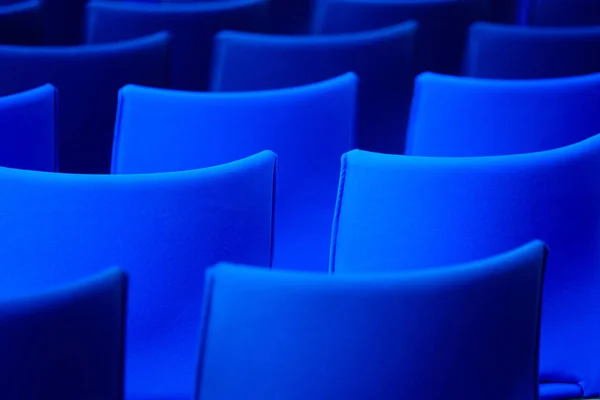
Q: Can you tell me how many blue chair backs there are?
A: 14